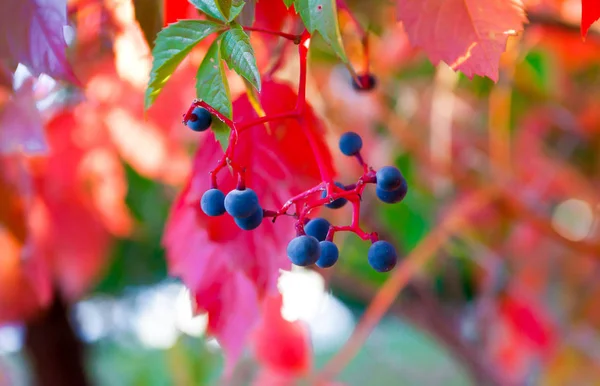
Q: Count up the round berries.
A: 13